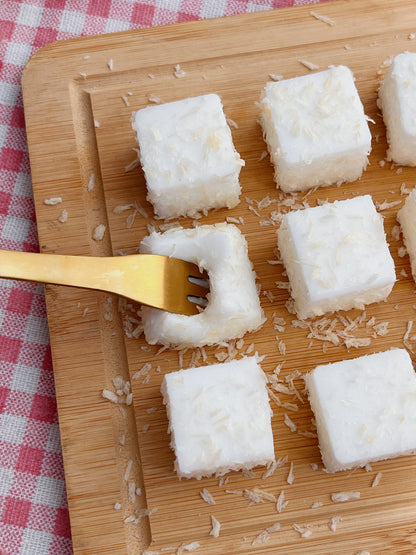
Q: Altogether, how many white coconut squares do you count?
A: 8